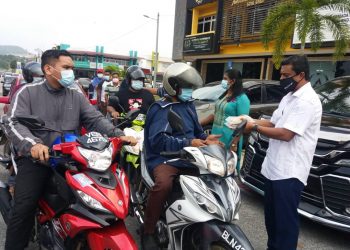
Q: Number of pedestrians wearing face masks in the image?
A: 5